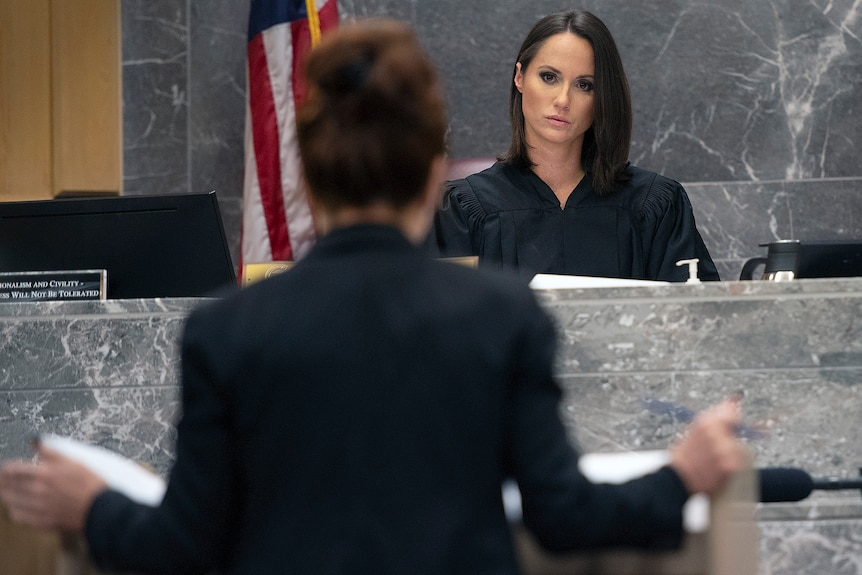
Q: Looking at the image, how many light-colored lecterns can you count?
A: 1